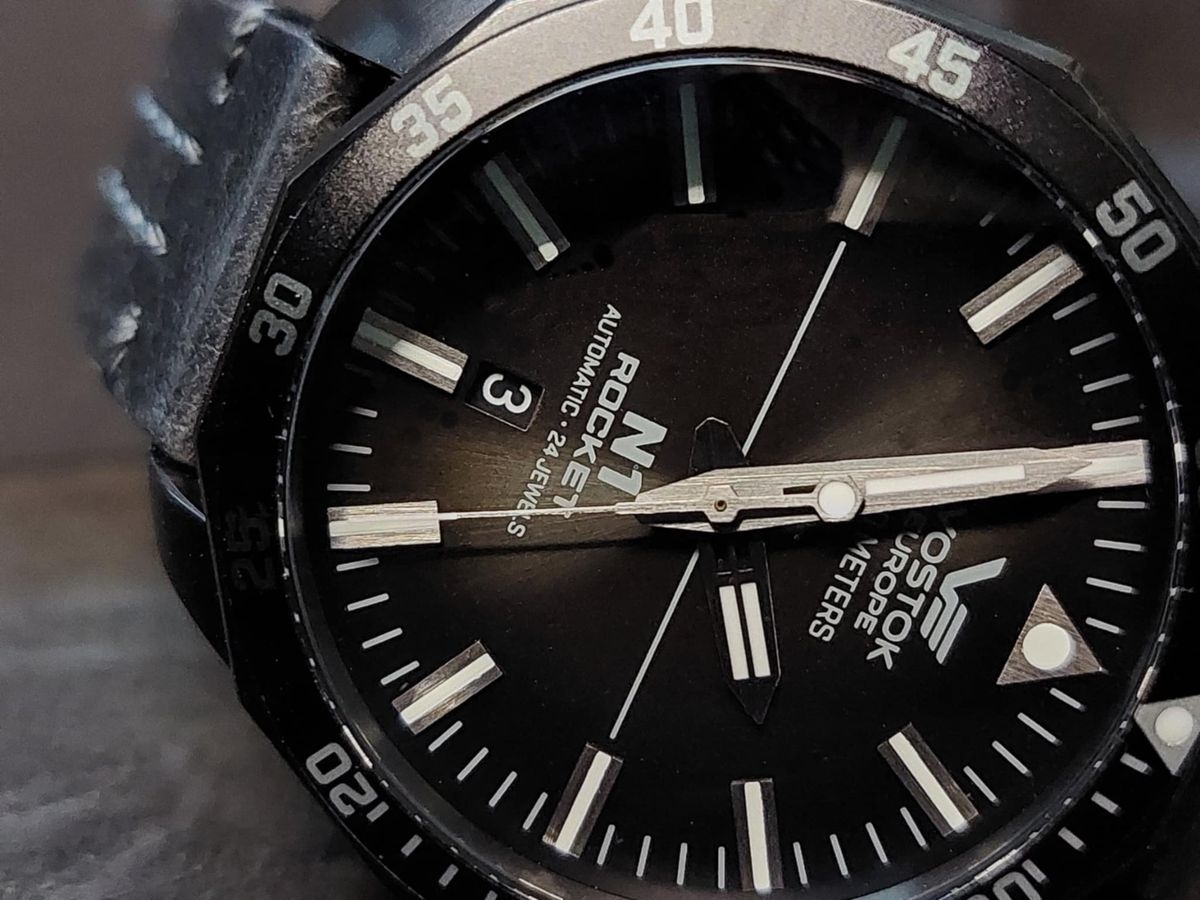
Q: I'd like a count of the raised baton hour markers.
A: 11